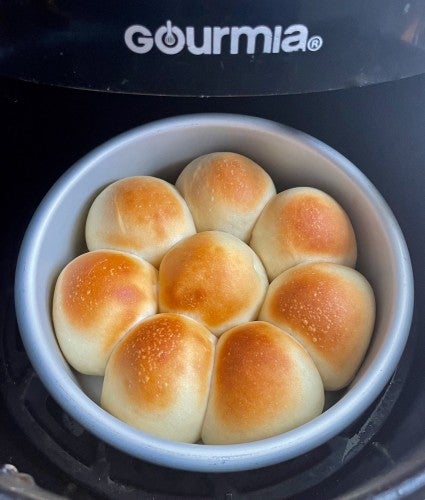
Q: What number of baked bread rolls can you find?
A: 8